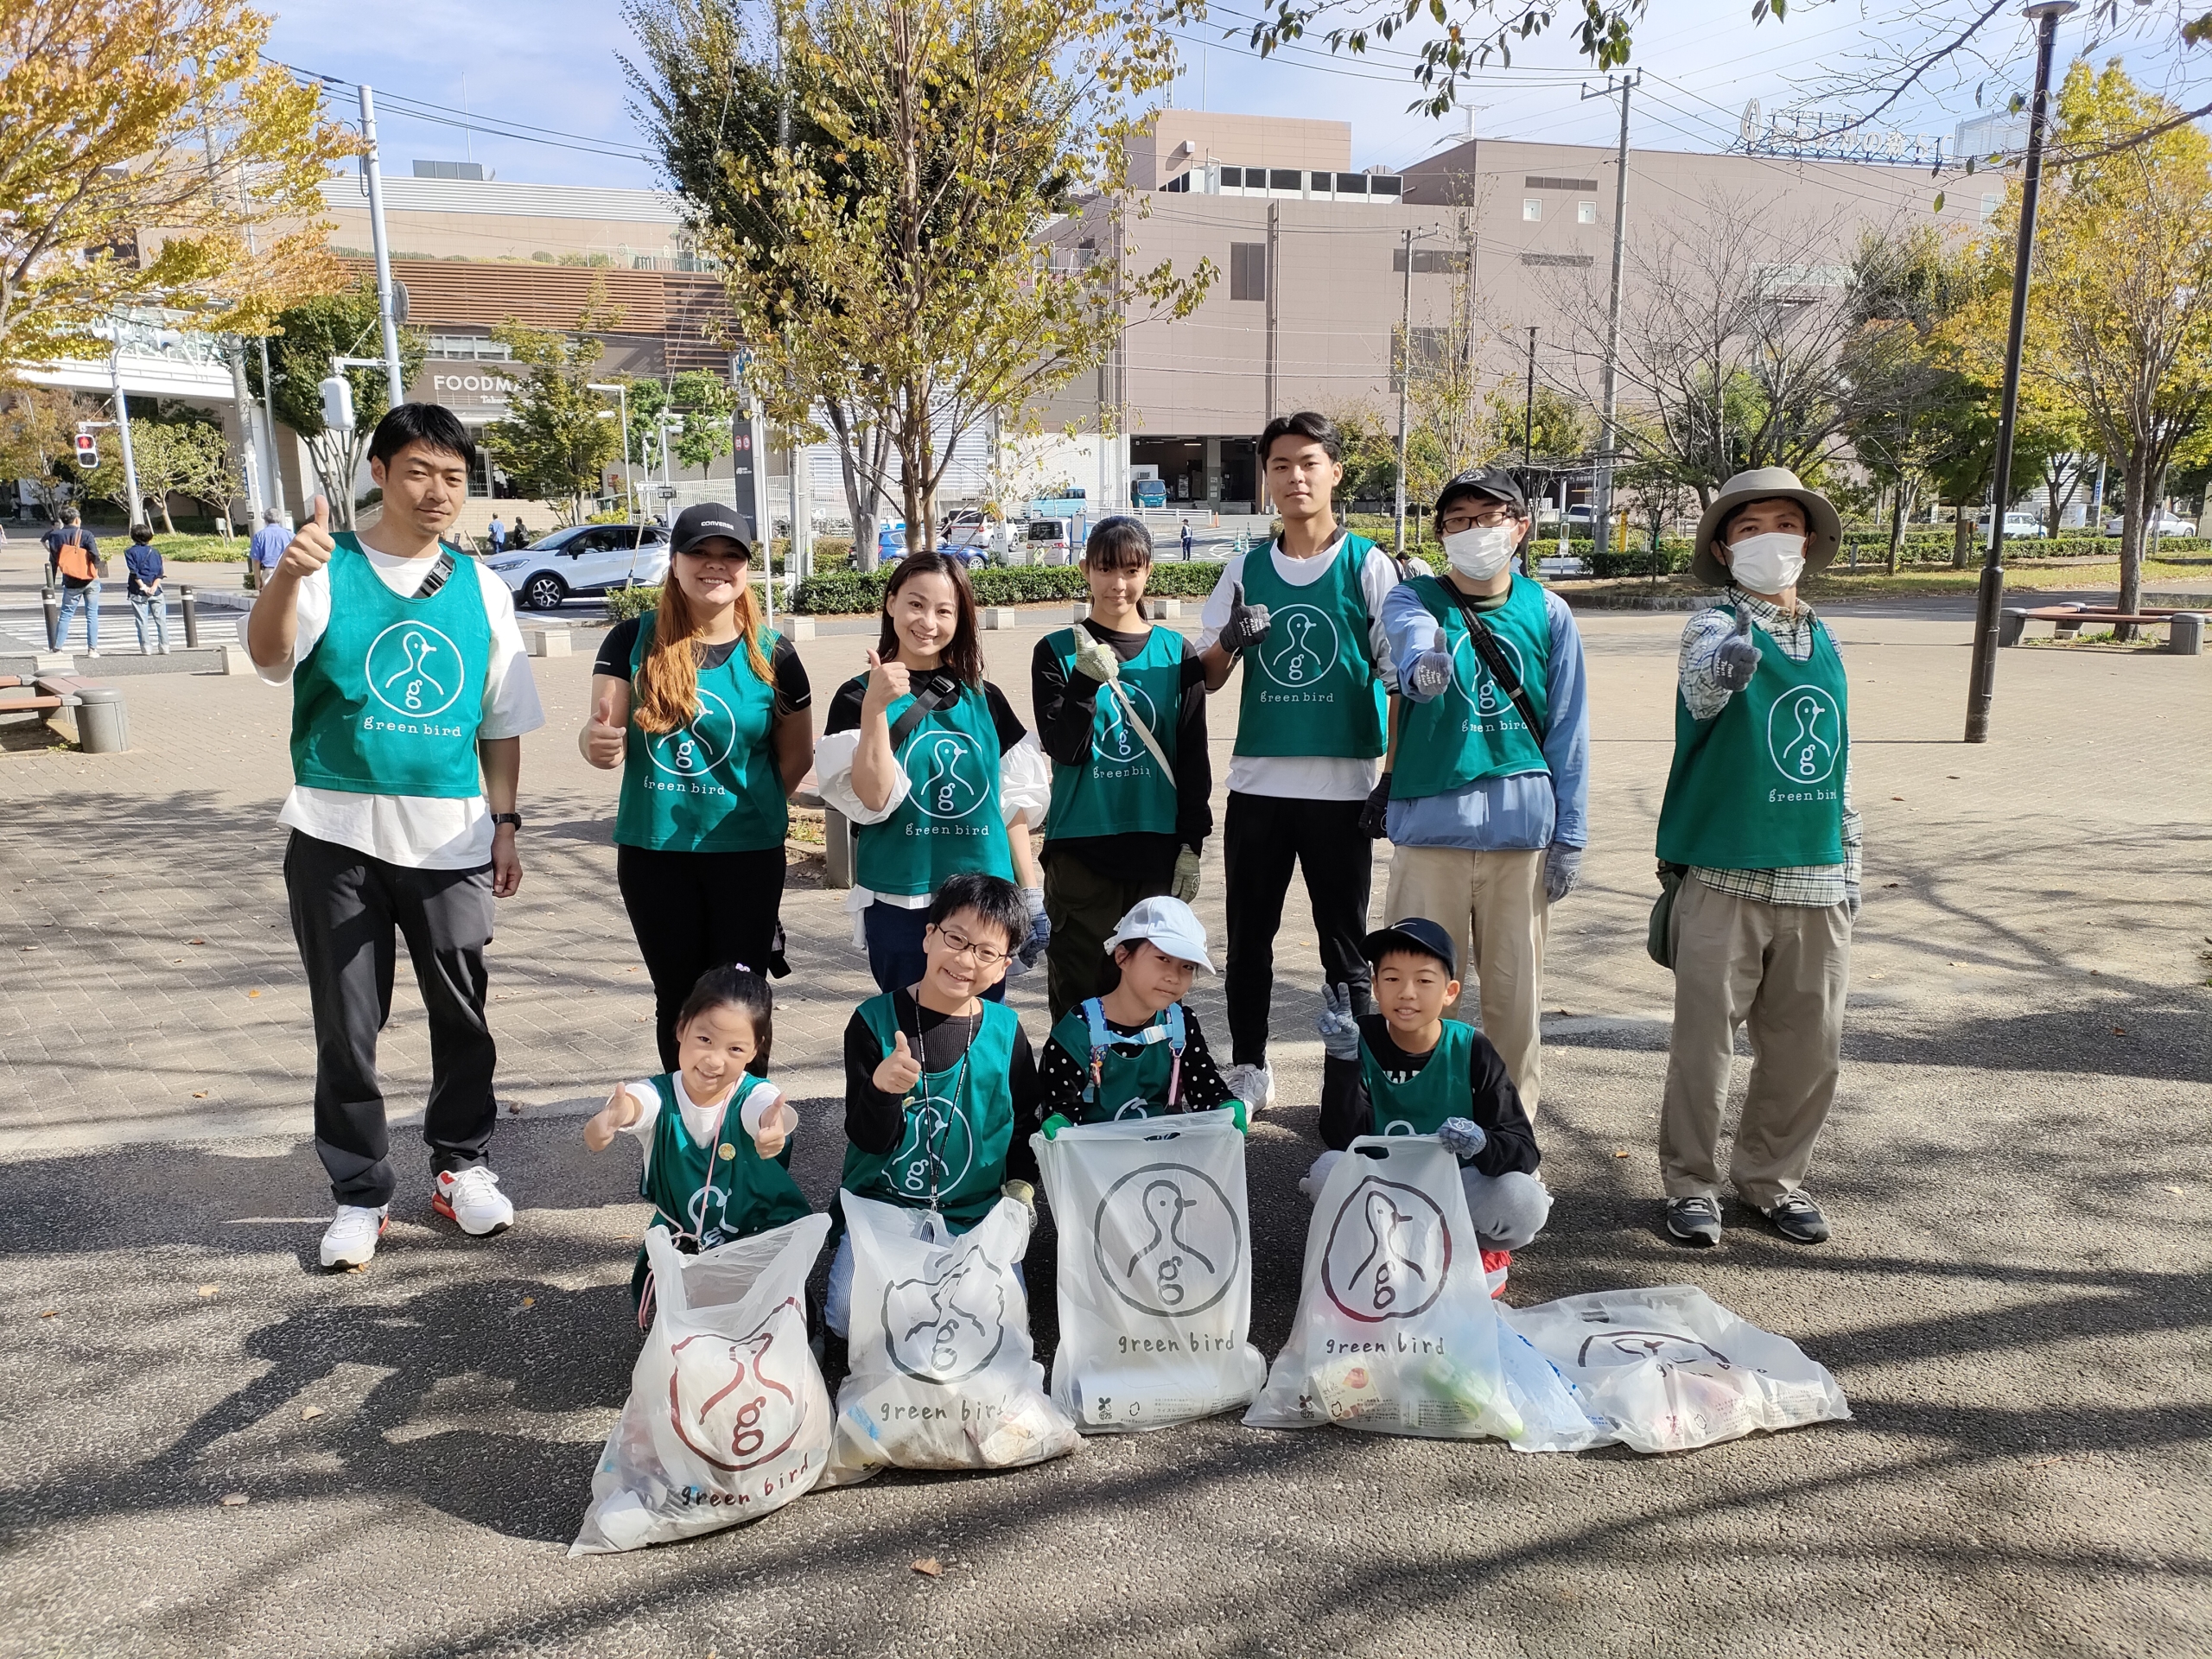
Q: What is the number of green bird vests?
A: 11